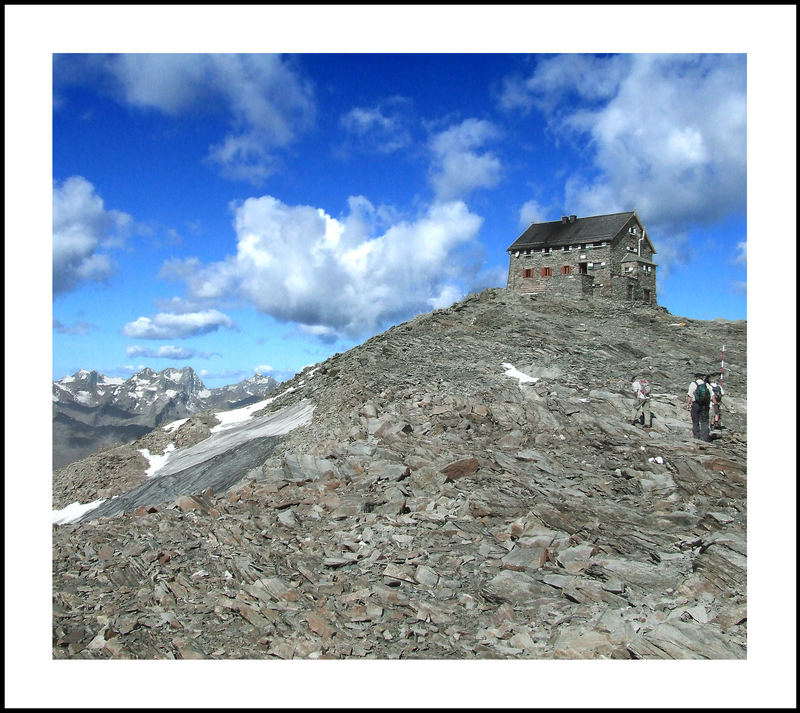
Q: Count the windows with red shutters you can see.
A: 3